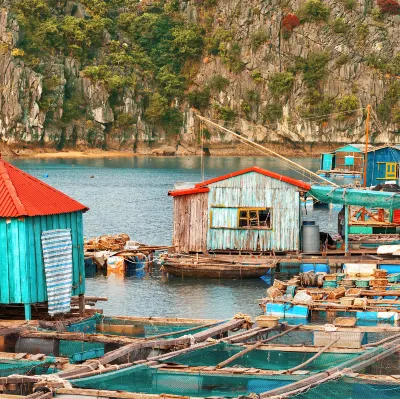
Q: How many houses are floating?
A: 4